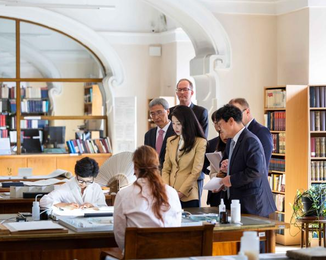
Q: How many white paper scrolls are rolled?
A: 1